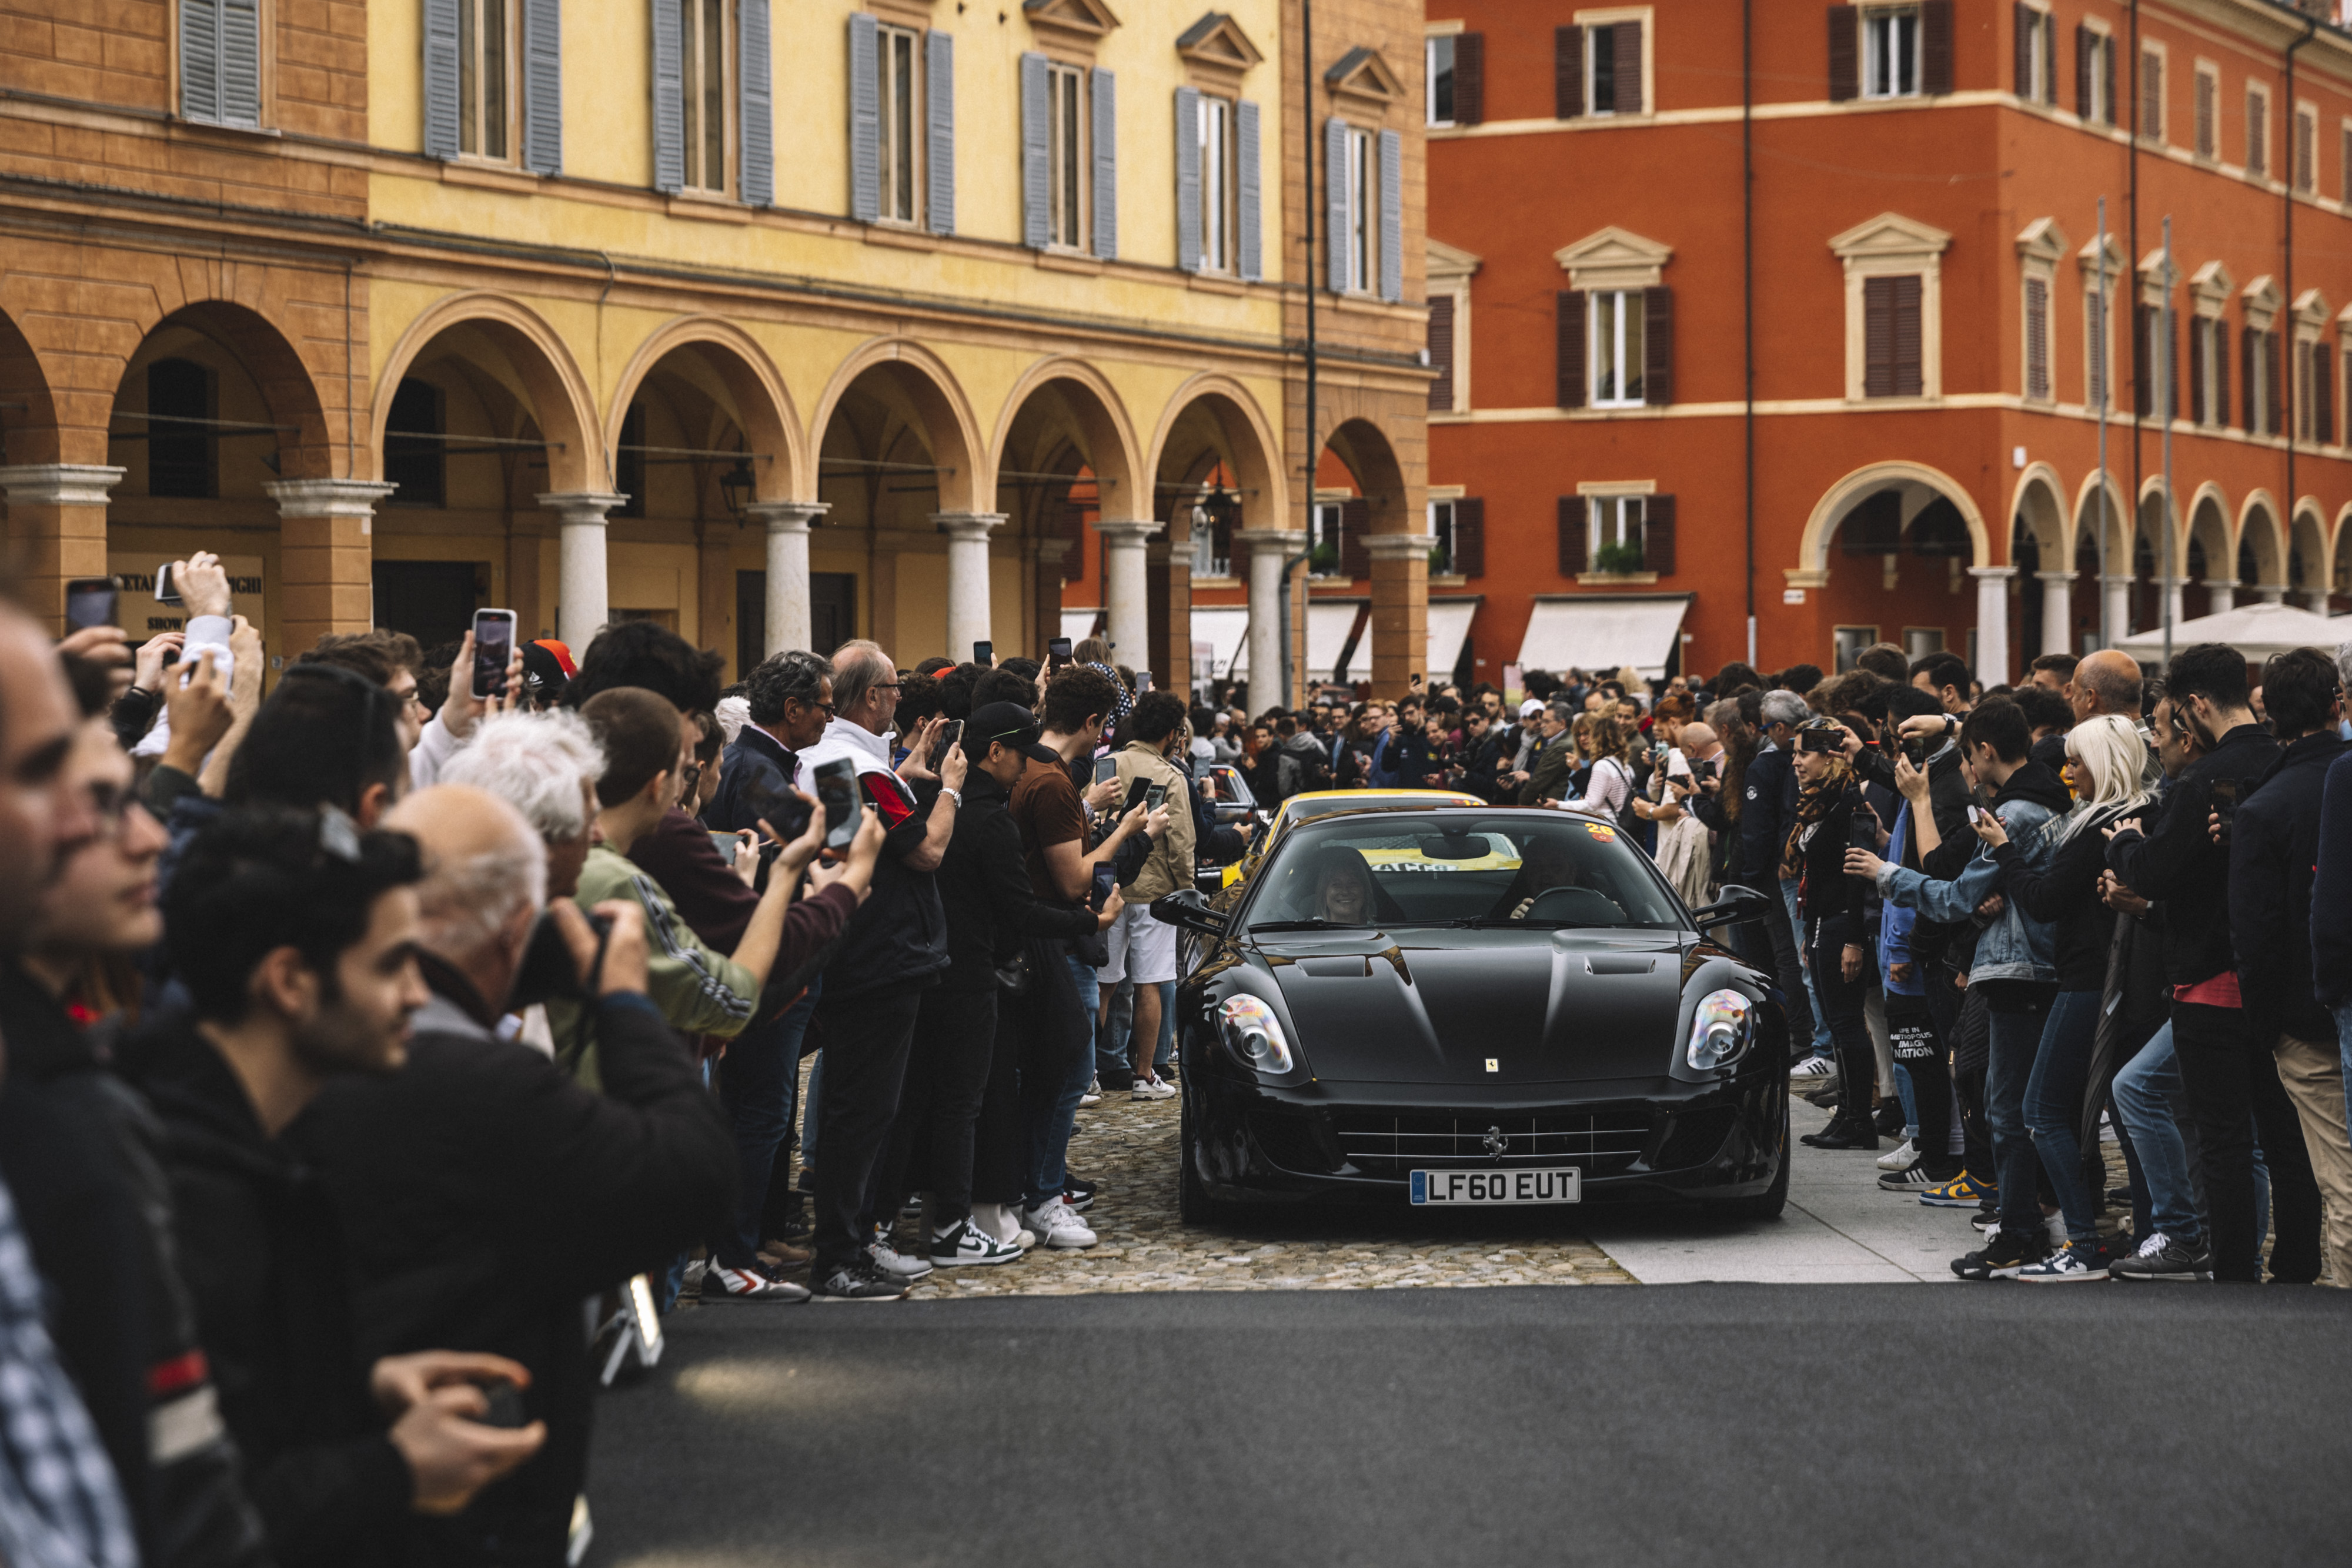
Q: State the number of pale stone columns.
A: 12